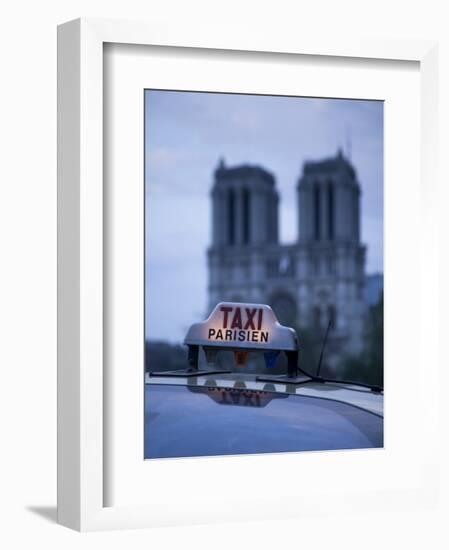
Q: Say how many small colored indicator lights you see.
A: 3